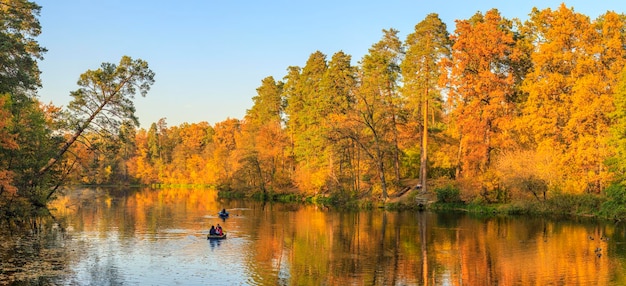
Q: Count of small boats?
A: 2